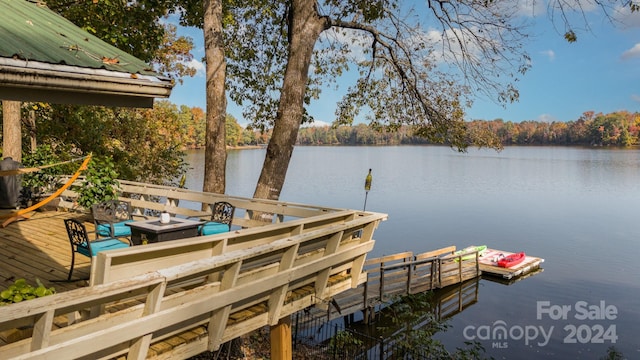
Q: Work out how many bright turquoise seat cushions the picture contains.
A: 3